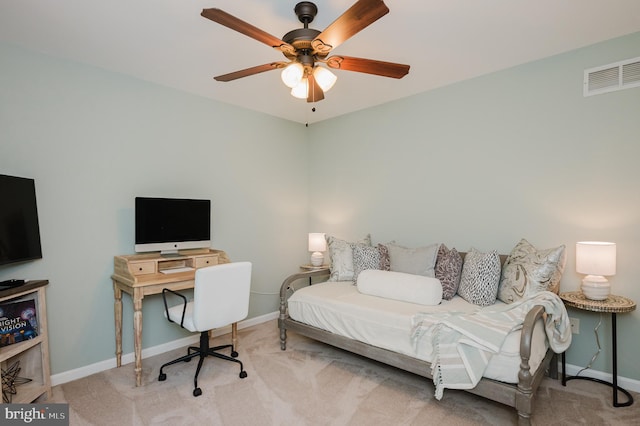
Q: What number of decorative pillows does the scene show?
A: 8